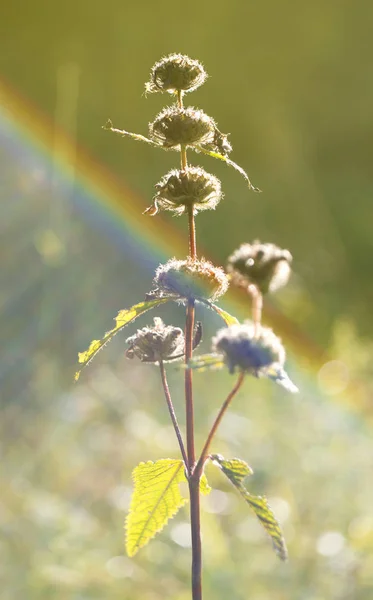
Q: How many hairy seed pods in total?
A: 7